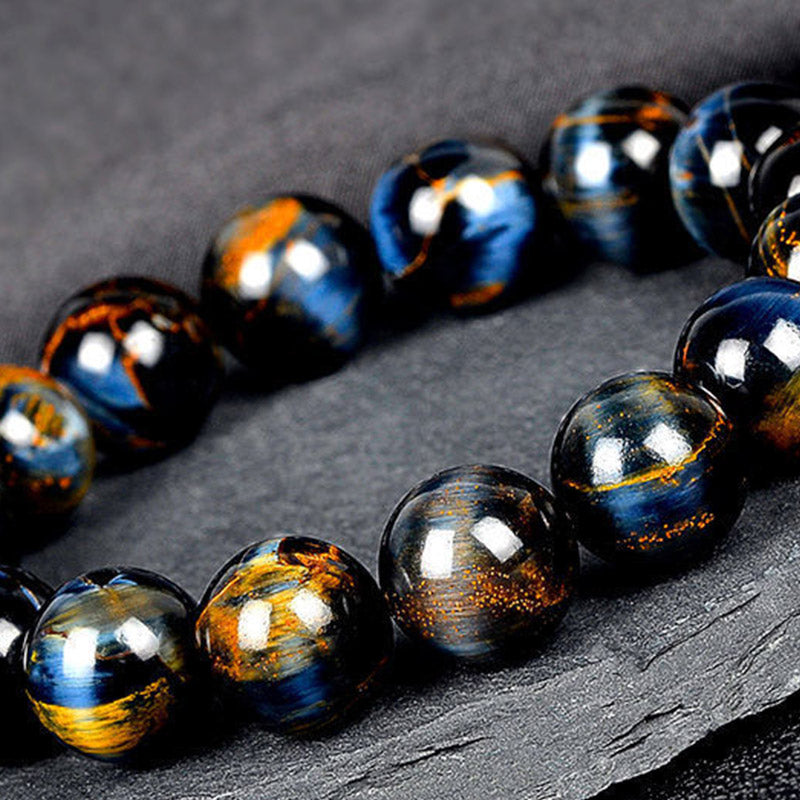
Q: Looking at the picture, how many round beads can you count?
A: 14